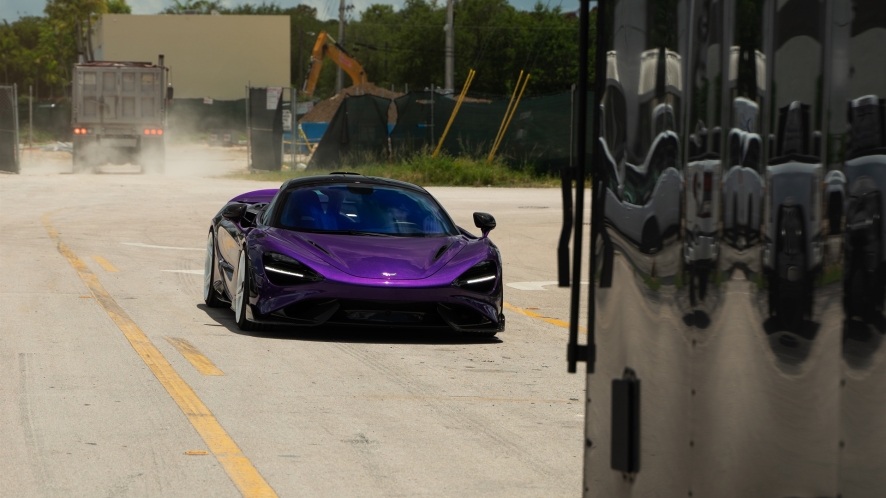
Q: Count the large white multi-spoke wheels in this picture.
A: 2